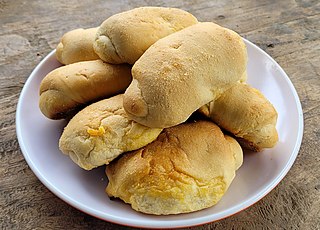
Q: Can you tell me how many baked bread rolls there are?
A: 7